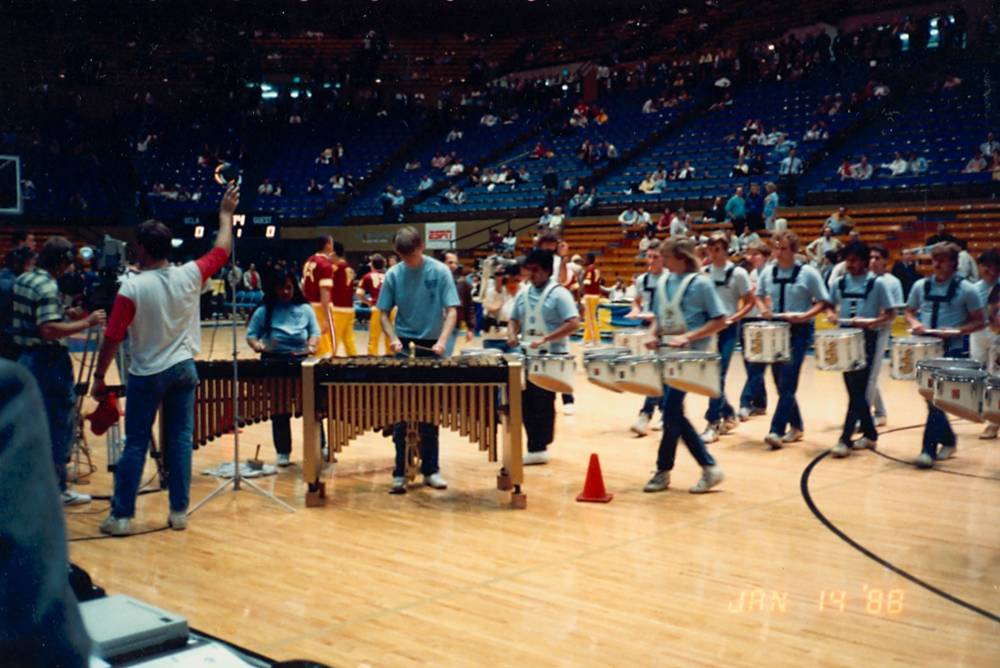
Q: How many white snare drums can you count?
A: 4